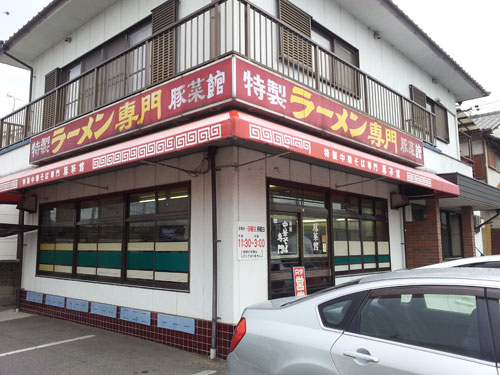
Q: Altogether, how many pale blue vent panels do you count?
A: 6